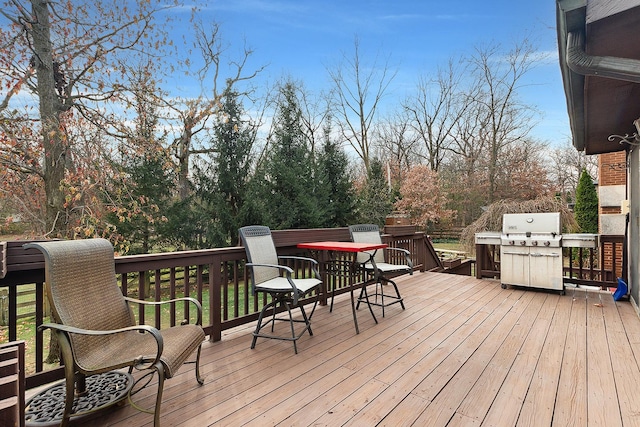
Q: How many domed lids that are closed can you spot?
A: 1